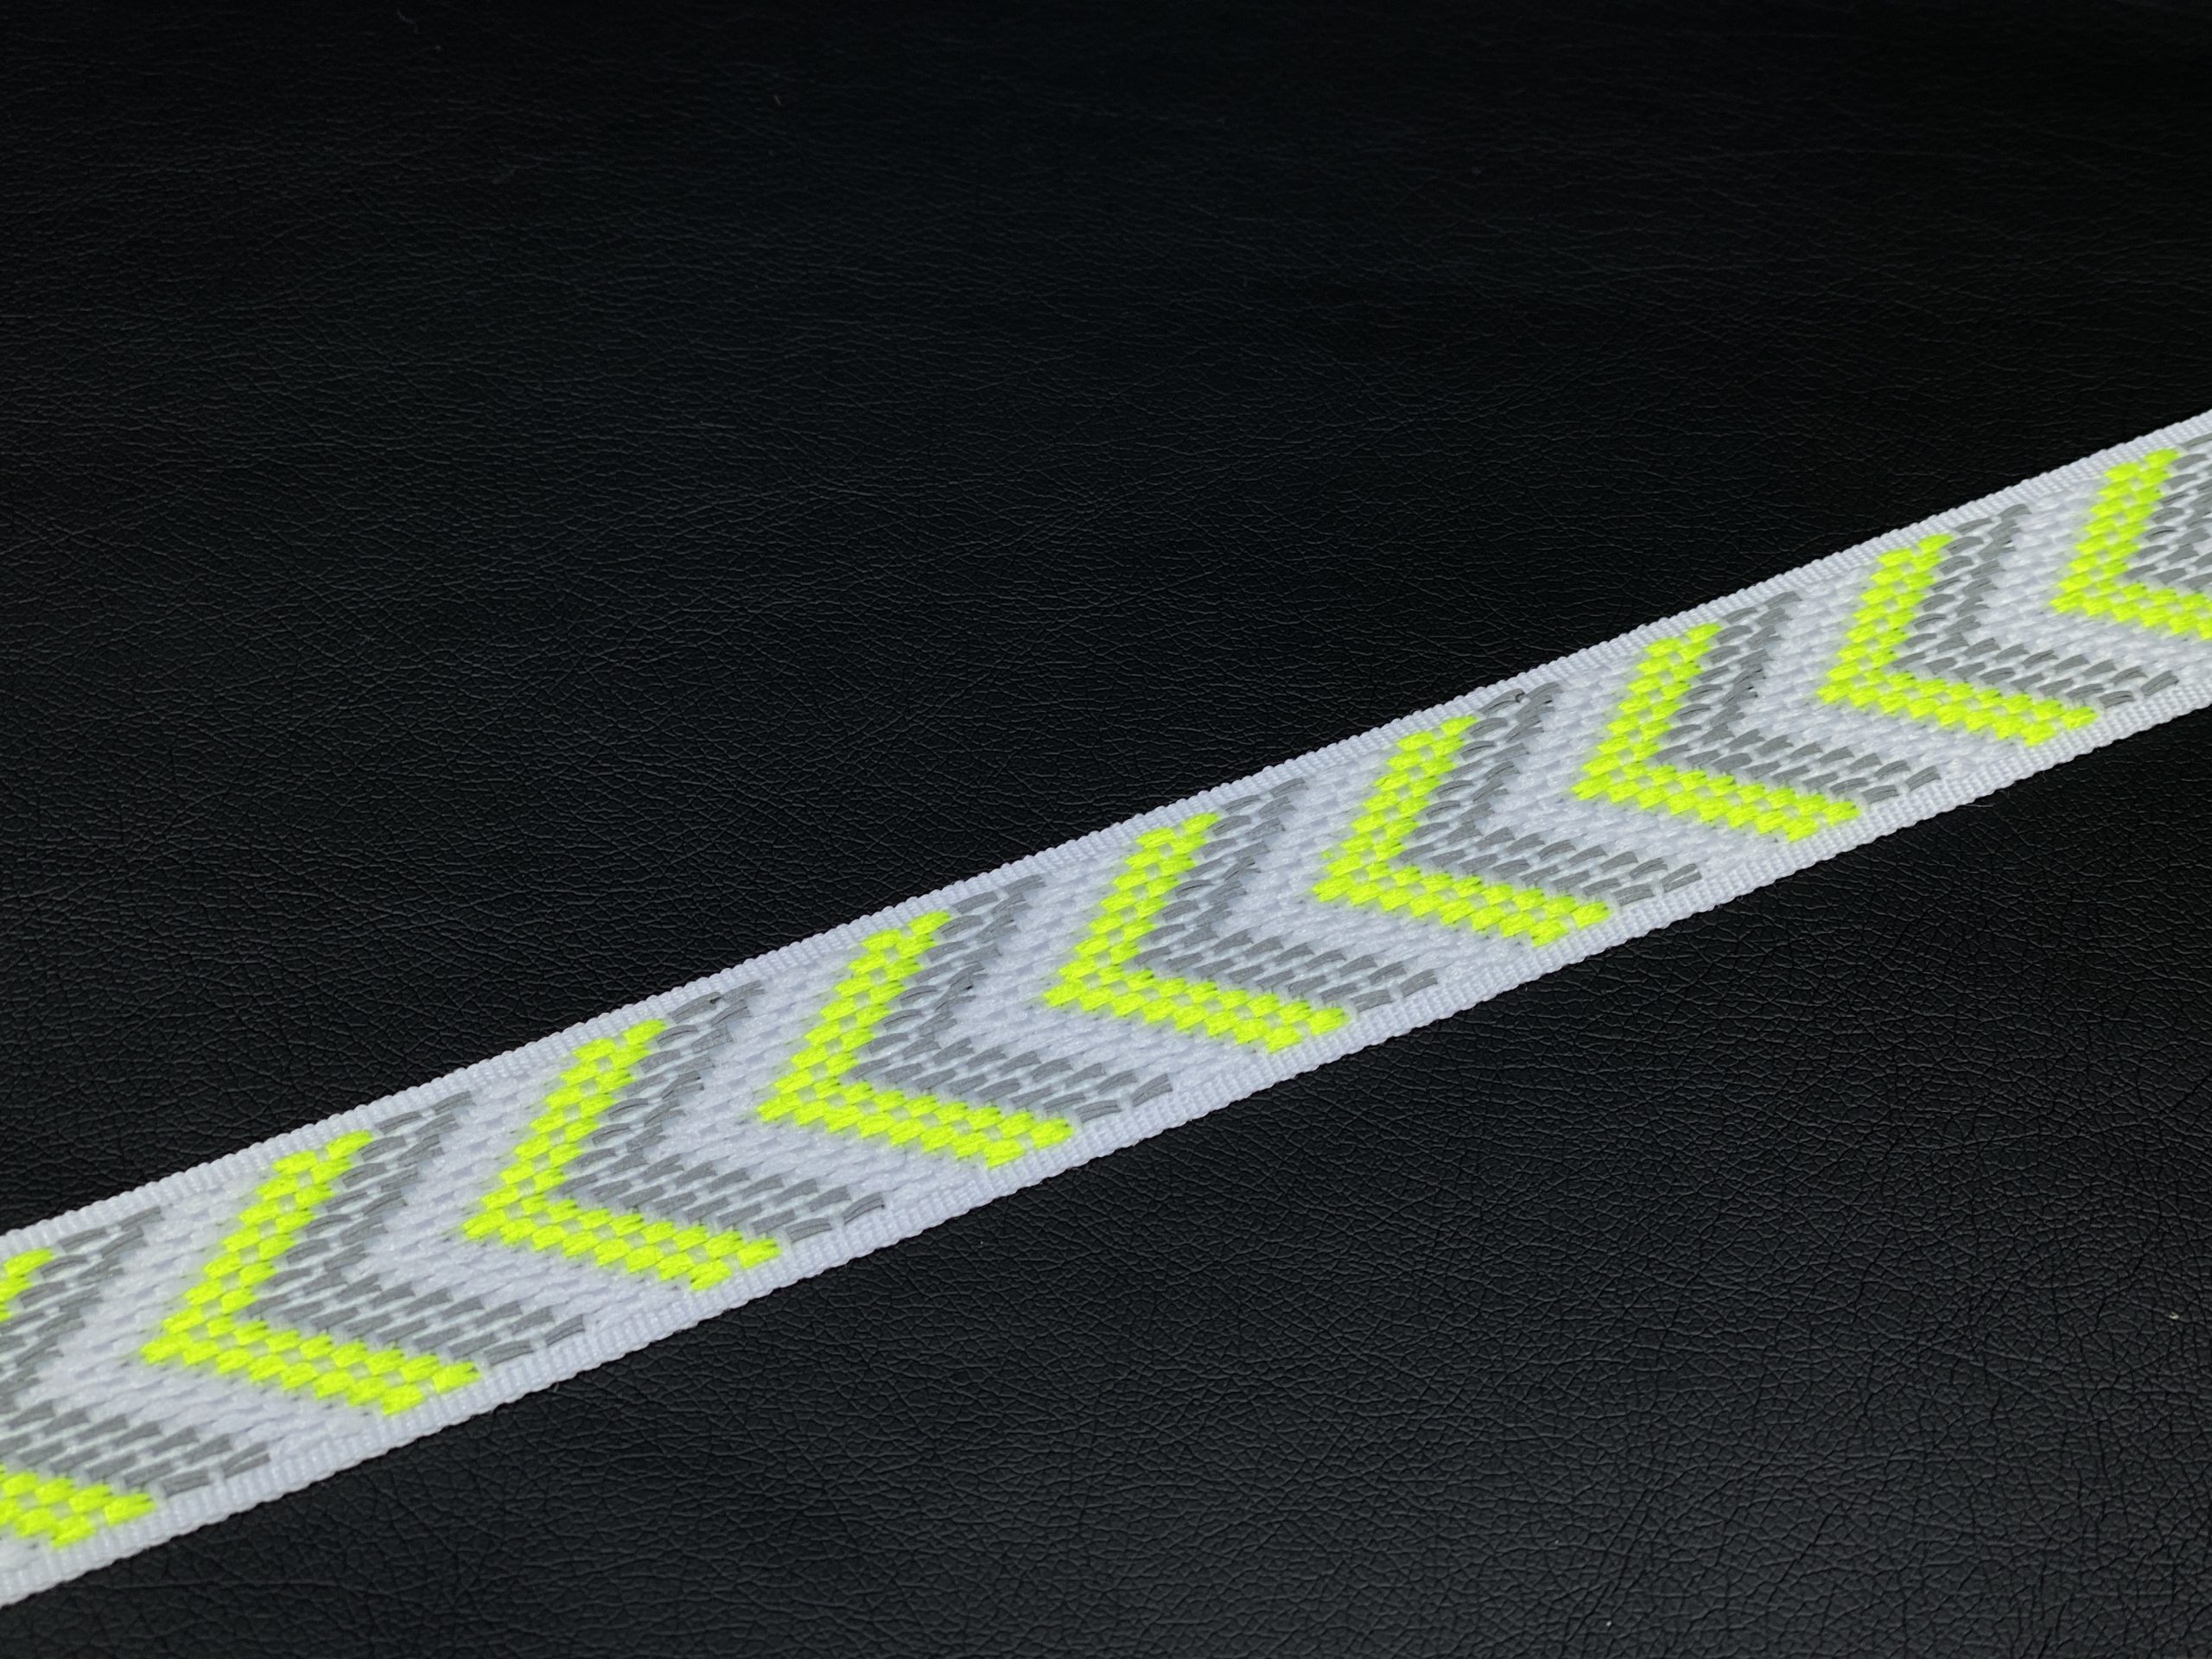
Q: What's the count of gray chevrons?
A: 9